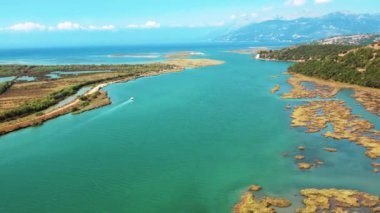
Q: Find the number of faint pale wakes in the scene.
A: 1